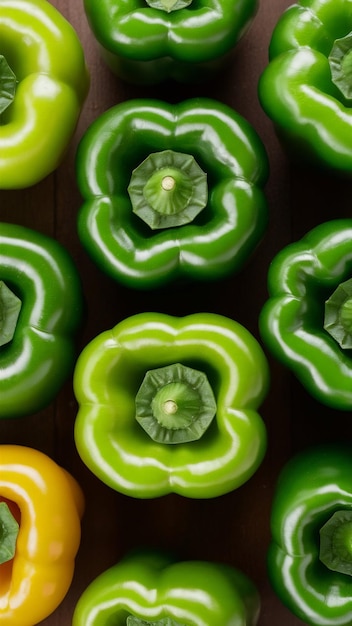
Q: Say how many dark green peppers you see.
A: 6